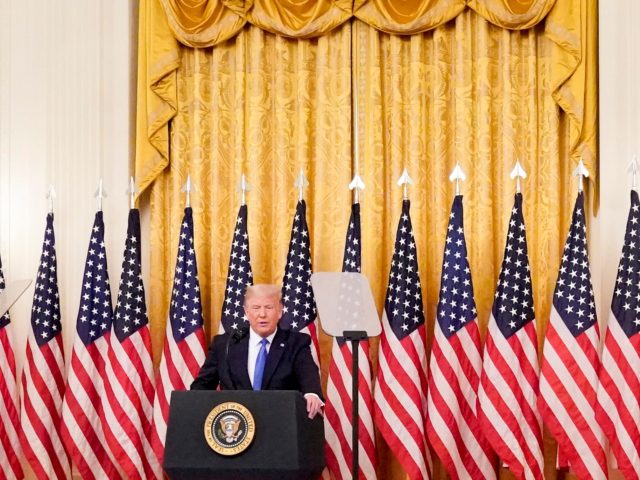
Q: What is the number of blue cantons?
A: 13